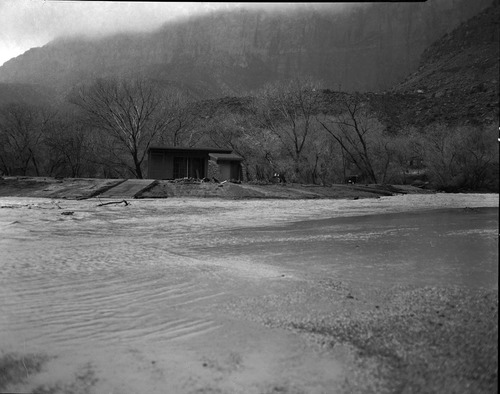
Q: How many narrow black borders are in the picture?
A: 2